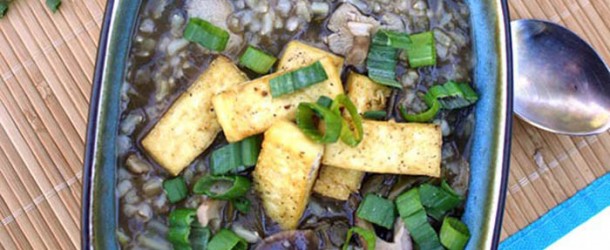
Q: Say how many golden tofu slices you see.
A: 6